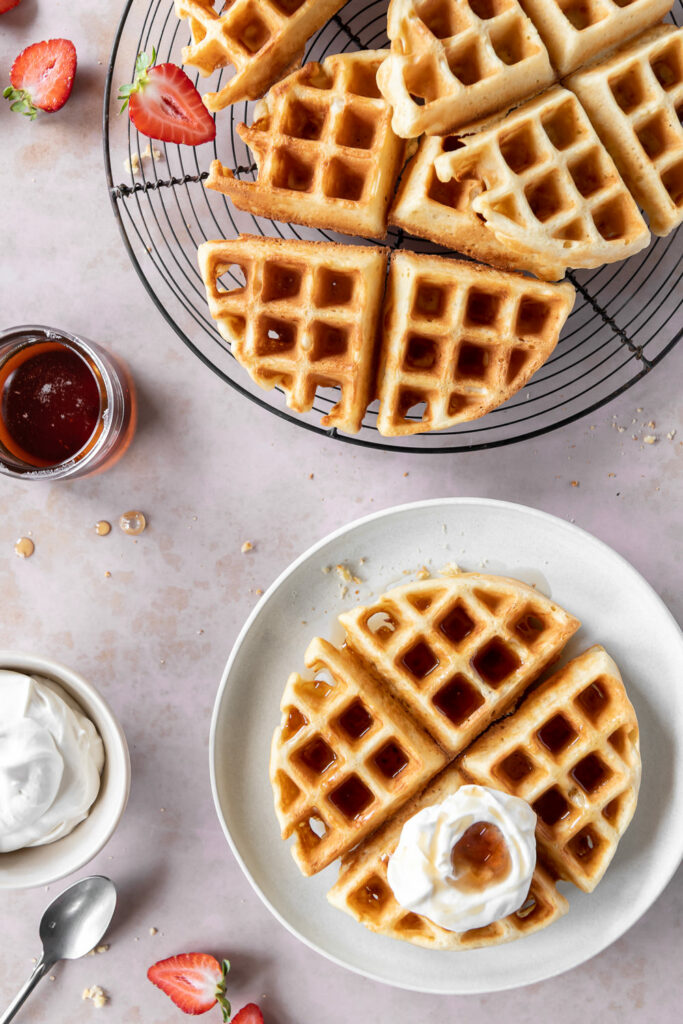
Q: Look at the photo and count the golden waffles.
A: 13